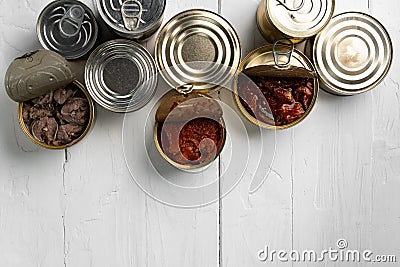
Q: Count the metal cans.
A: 9